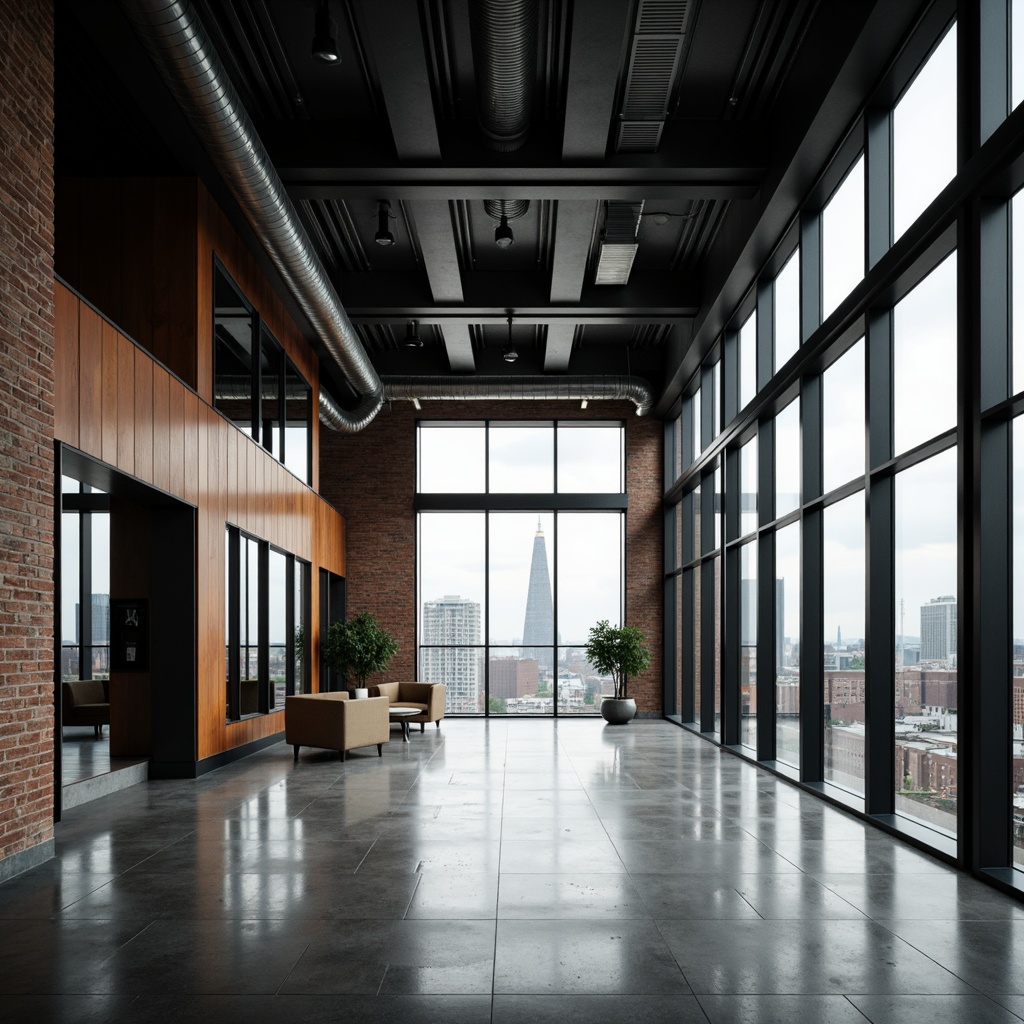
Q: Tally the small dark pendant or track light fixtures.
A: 5